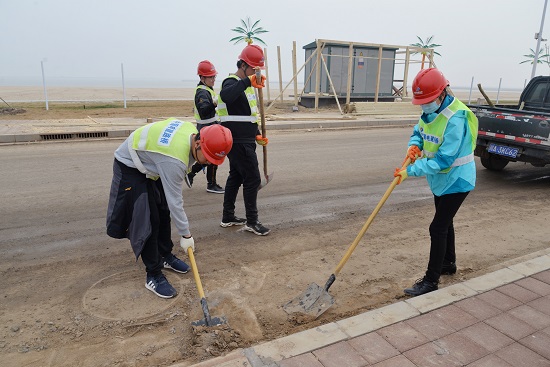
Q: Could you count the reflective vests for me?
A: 4